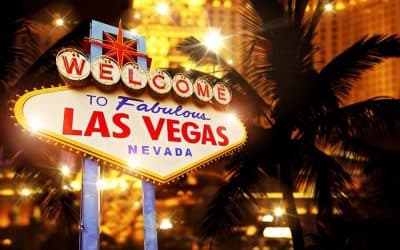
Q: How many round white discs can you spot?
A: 7